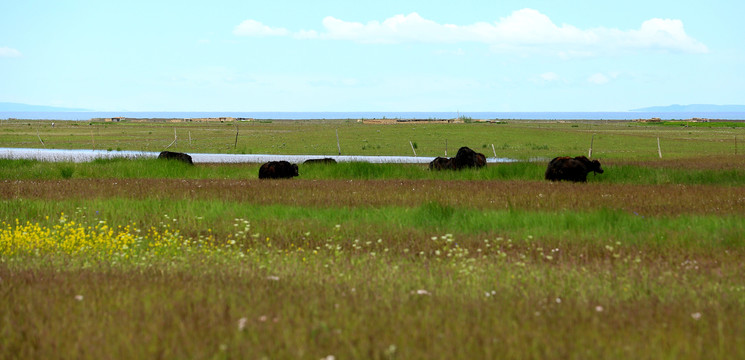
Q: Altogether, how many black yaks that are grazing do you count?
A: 6